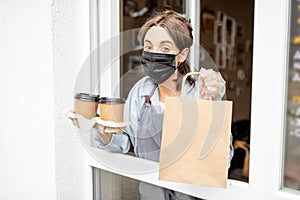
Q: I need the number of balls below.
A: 0